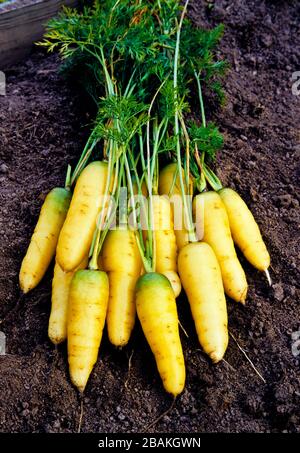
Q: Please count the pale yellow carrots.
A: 11